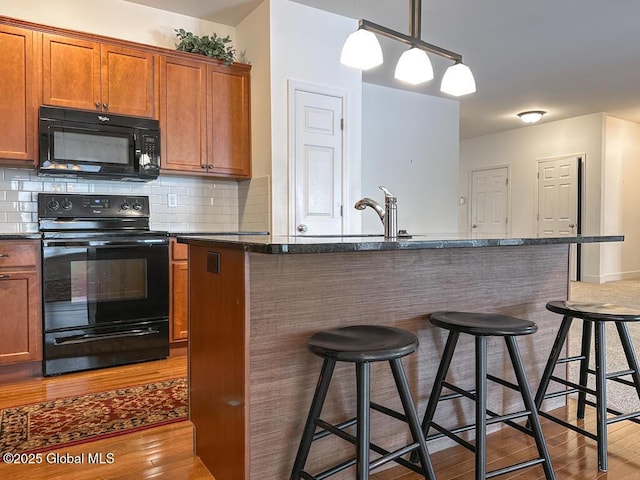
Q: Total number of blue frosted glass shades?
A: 0